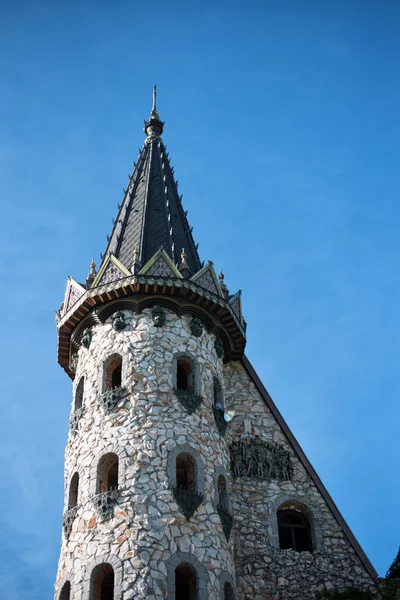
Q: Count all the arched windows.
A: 13